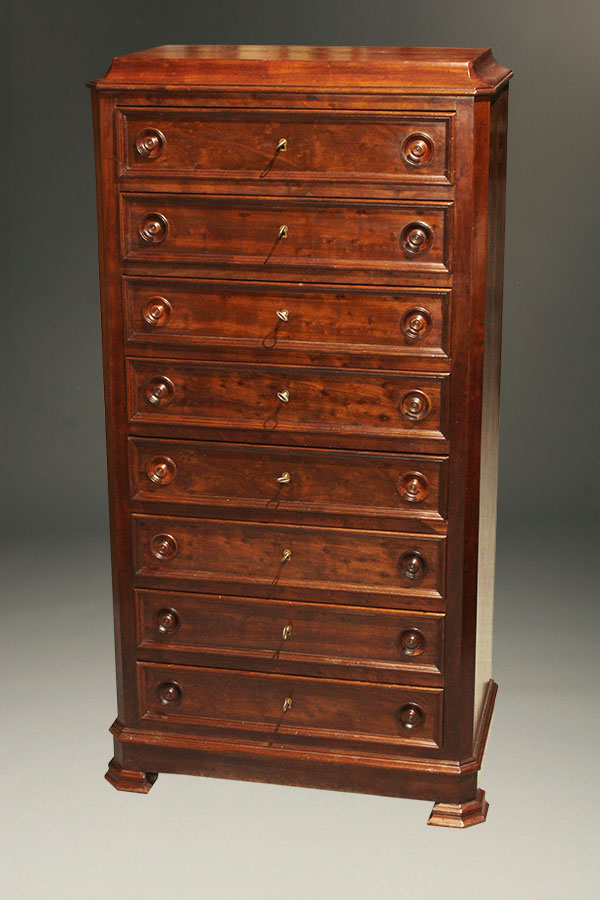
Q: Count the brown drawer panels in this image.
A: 8